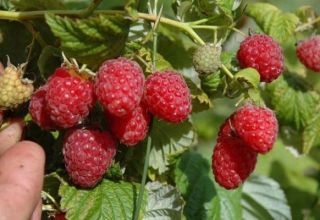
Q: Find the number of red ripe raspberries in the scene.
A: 10